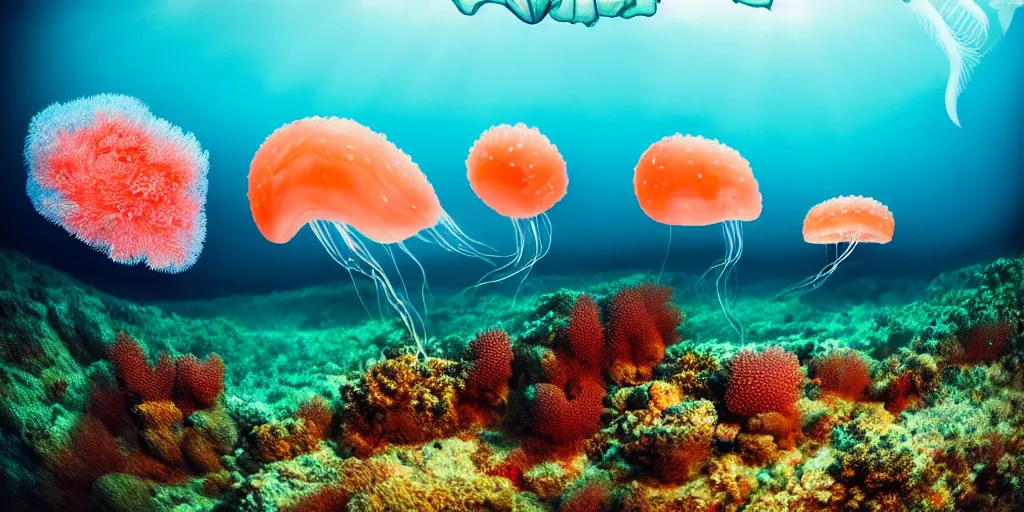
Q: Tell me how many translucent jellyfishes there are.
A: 4